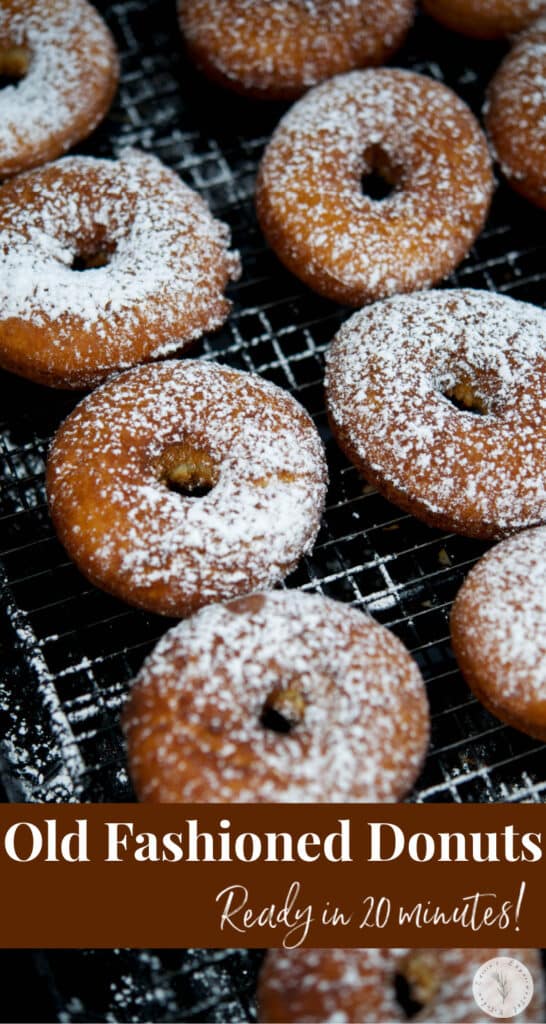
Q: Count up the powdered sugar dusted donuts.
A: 11